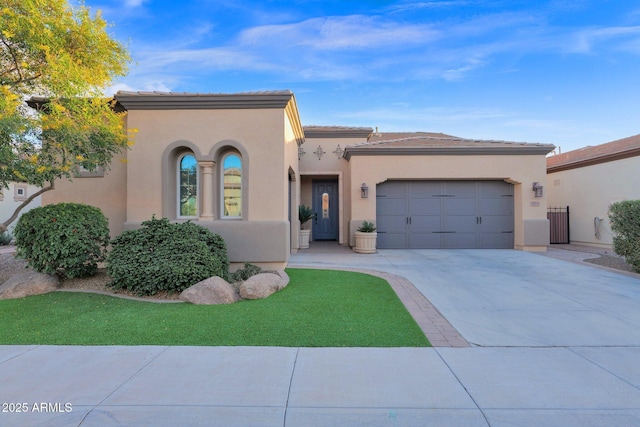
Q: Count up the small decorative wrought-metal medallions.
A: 3